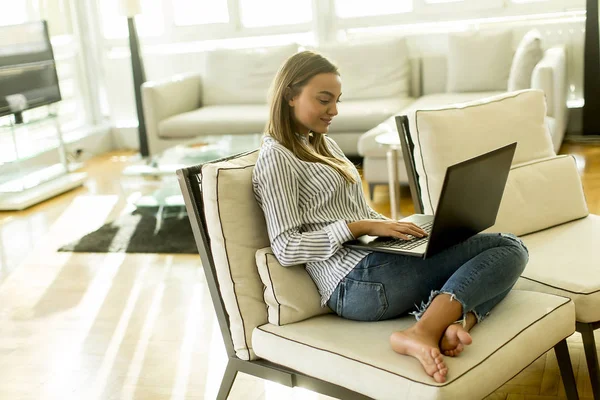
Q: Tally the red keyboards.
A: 0